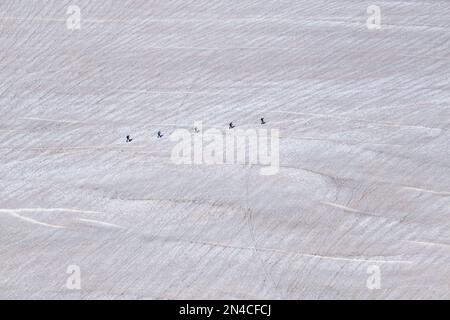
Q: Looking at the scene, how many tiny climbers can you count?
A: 5